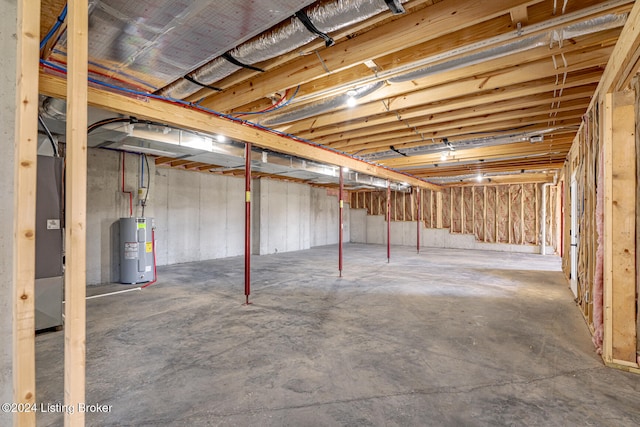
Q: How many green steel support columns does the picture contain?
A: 0